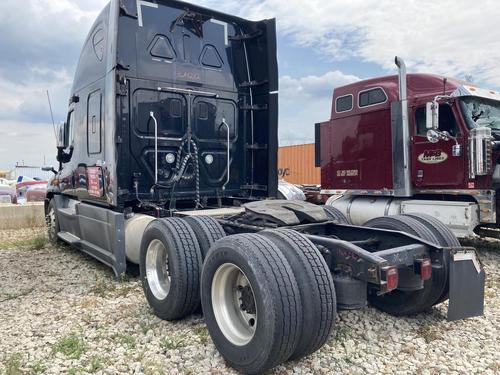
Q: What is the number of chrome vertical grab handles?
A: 2